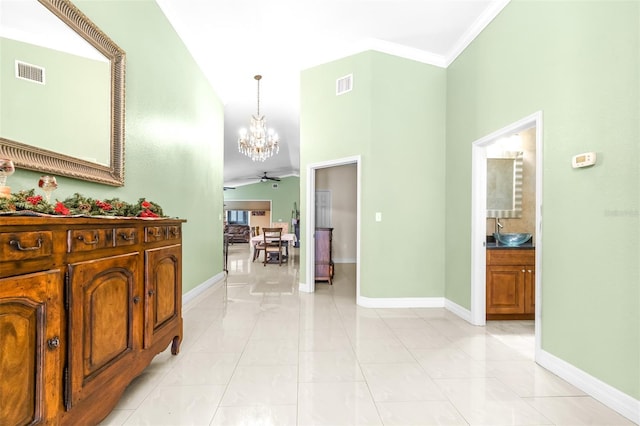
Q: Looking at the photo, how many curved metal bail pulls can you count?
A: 5